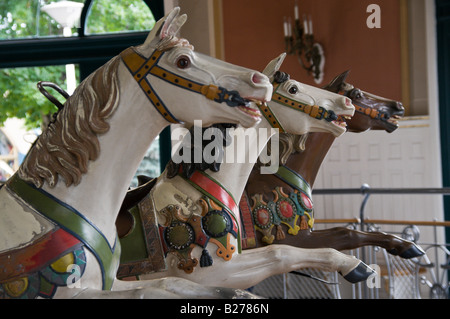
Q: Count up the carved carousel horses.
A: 3